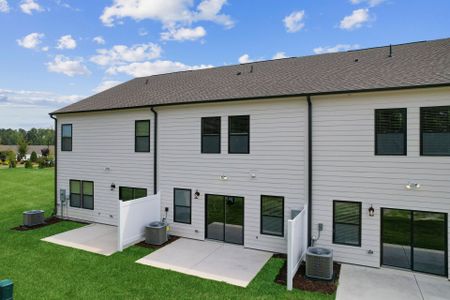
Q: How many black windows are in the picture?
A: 11